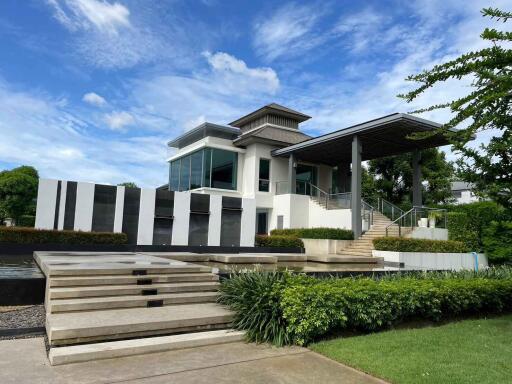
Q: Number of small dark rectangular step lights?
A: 4